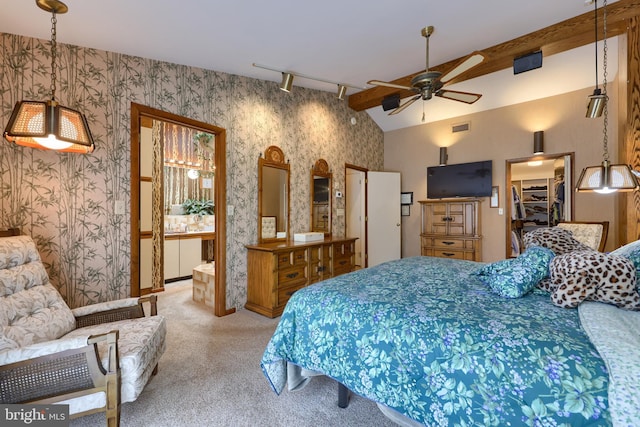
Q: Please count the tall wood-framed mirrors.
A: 2